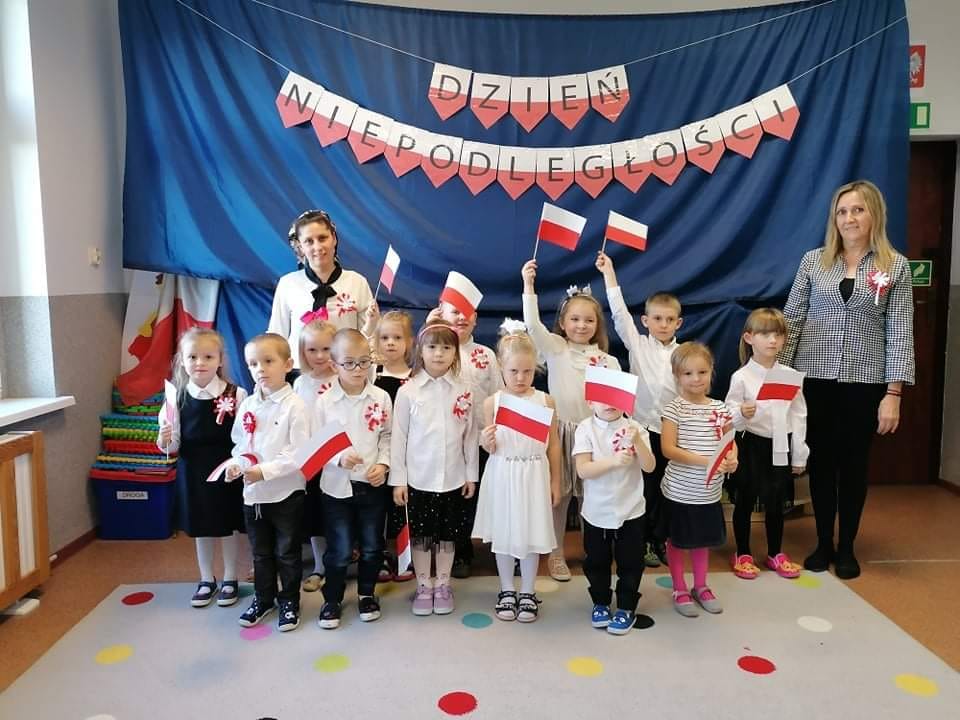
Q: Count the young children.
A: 13